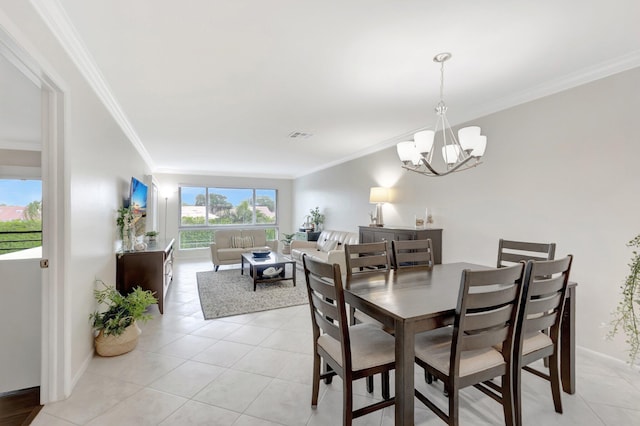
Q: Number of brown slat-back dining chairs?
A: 6